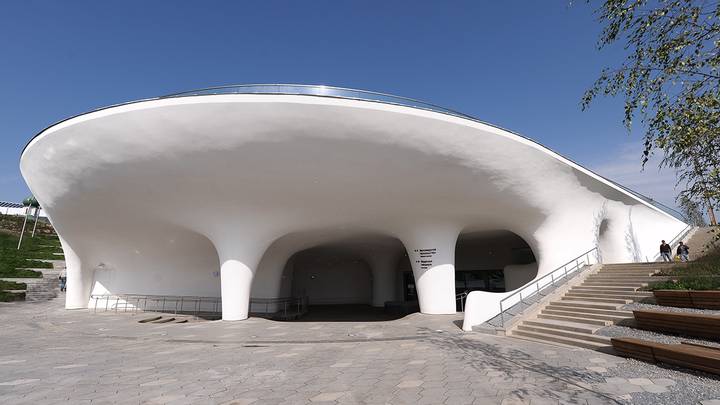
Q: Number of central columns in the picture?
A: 2